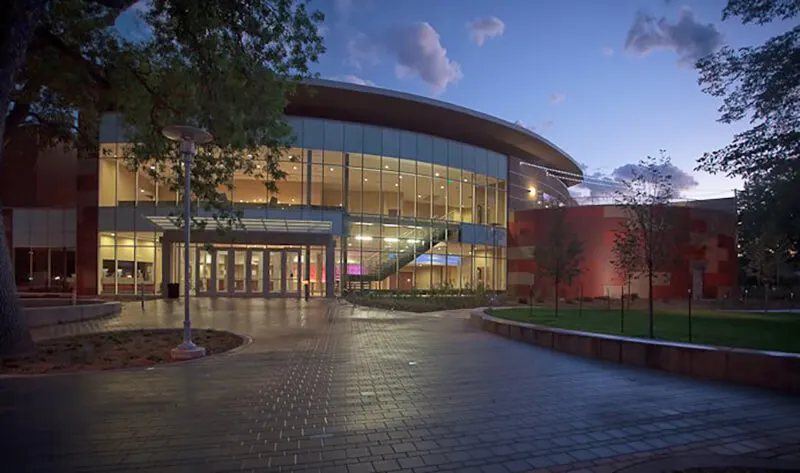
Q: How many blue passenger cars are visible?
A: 0